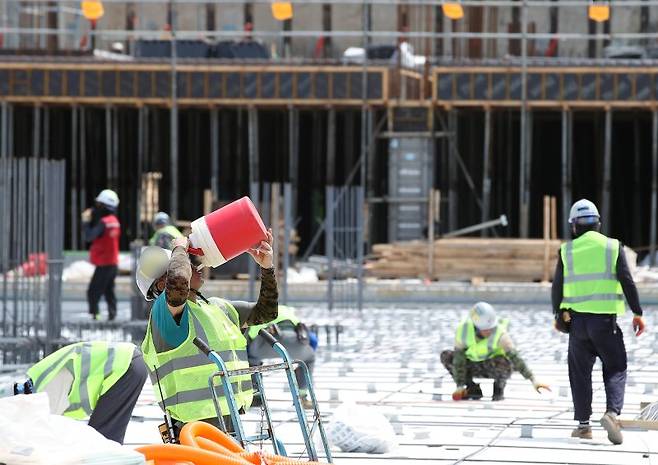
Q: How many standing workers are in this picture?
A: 4